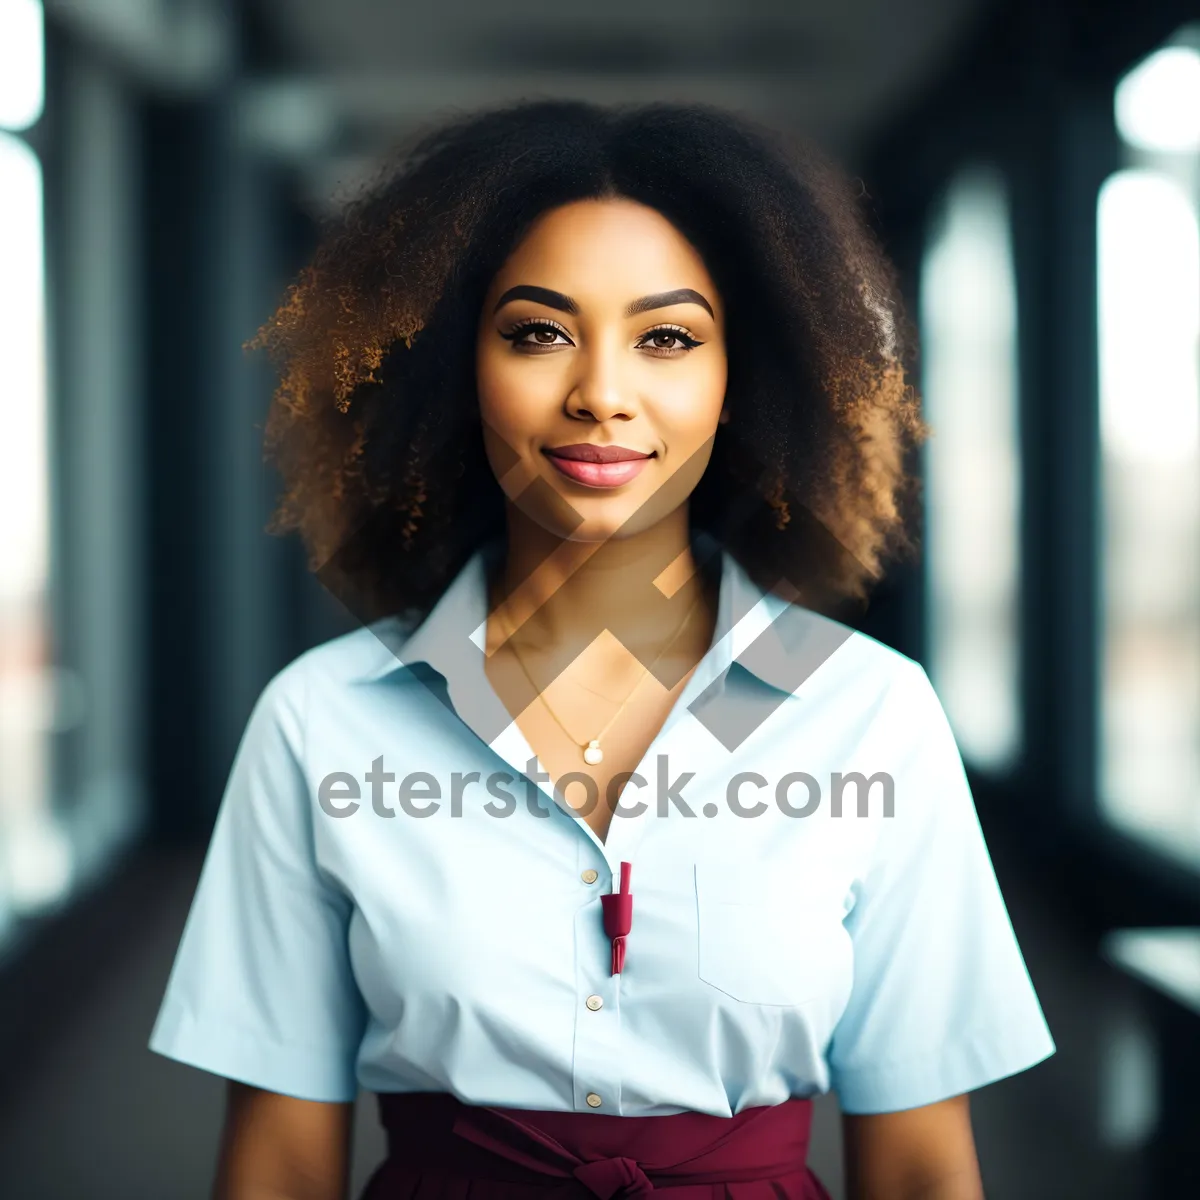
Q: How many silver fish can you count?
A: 0